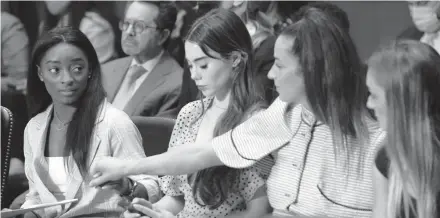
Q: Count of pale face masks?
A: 1